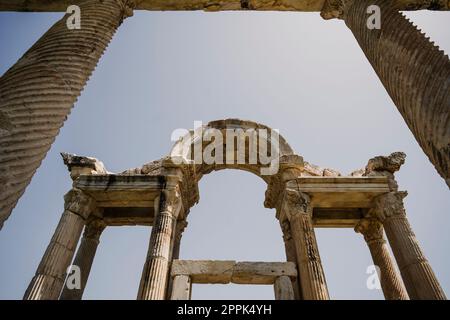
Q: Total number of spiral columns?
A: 2